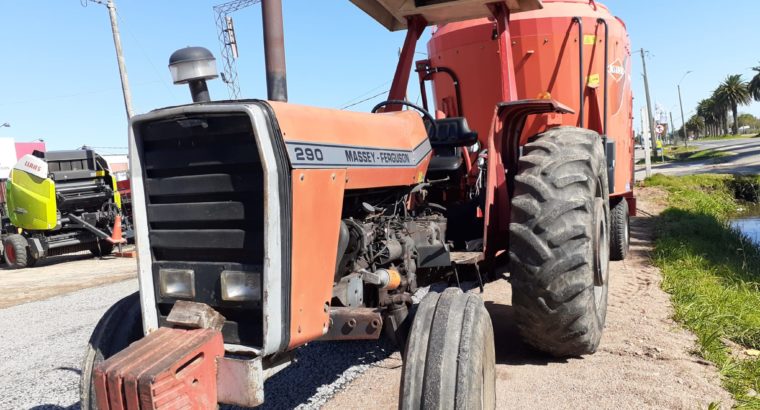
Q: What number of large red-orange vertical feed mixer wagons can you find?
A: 1